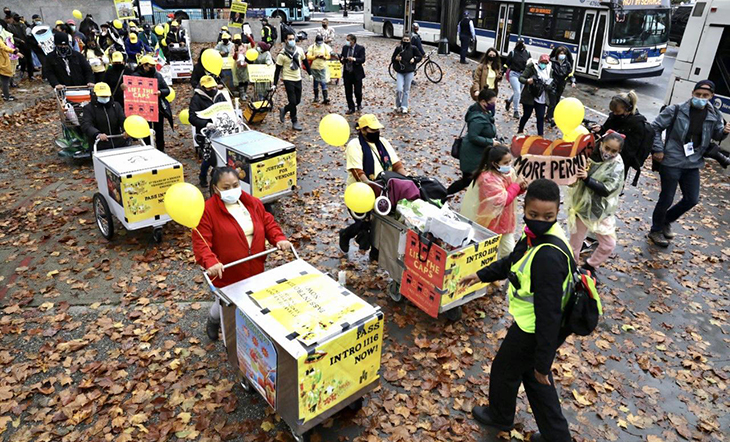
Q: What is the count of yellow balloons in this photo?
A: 14